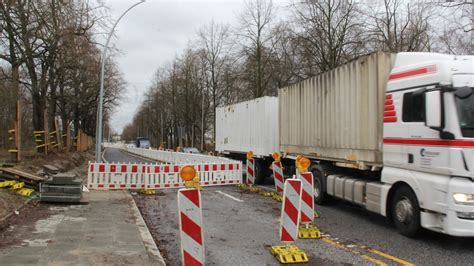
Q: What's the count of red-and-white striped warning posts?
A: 5